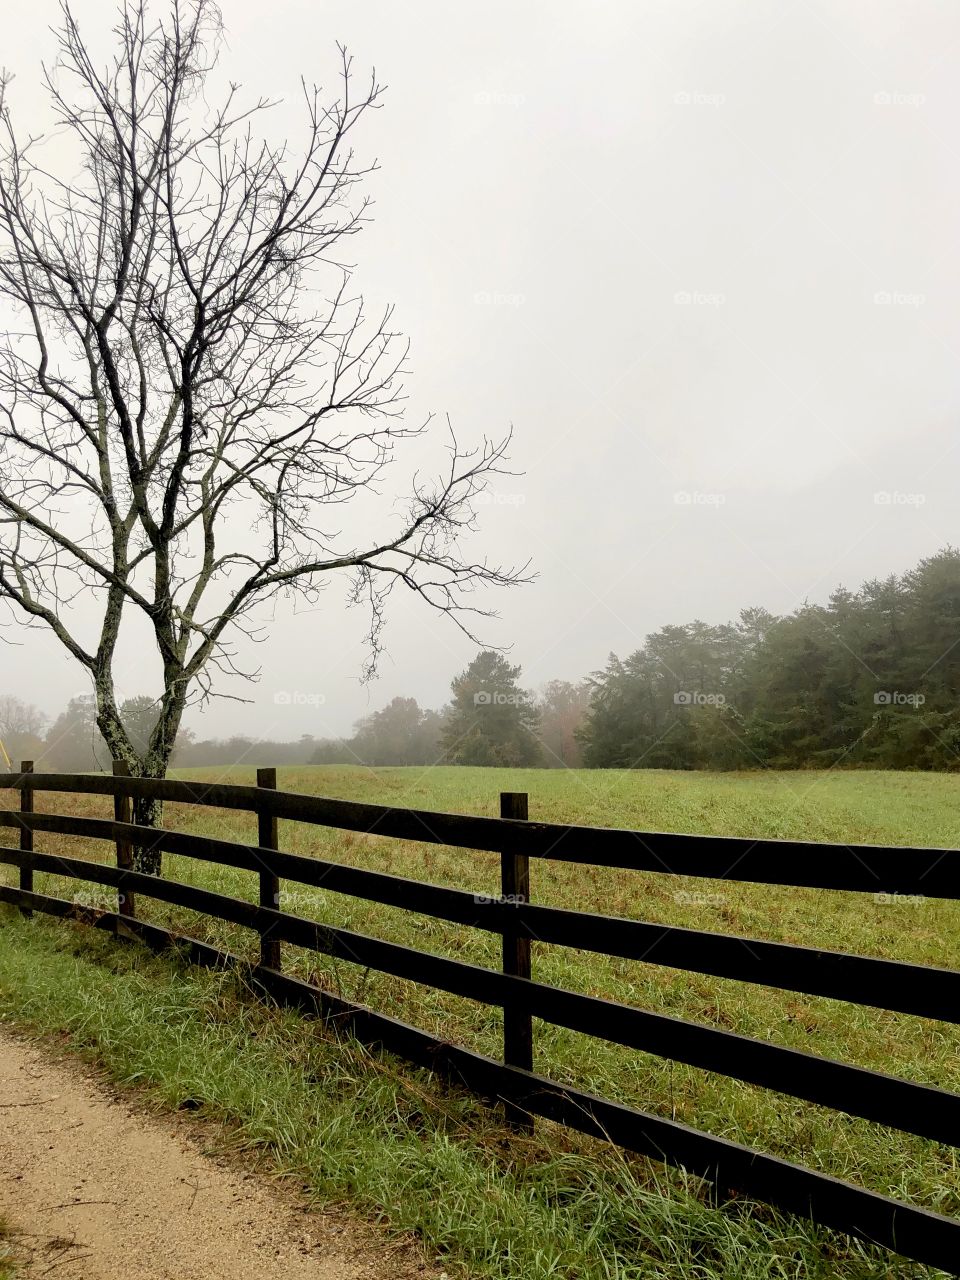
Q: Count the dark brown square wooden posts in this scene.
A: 4